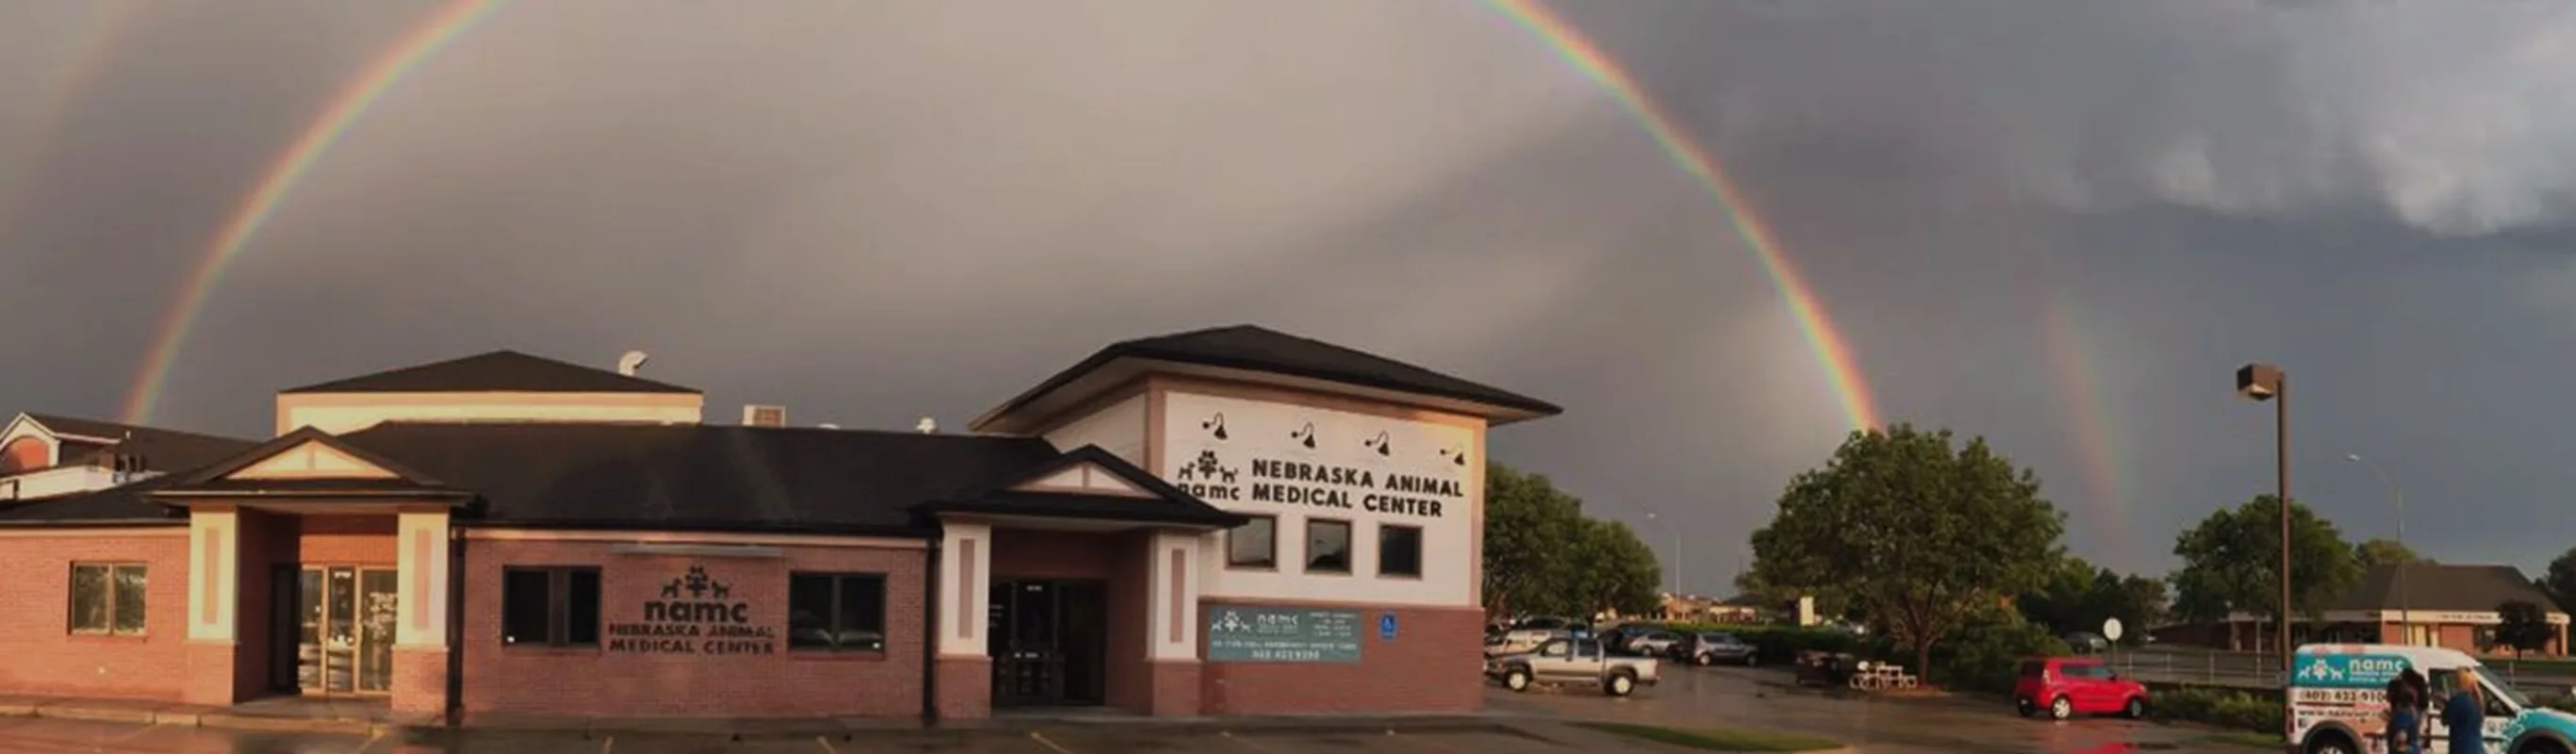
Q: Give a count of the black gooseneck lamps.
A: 4